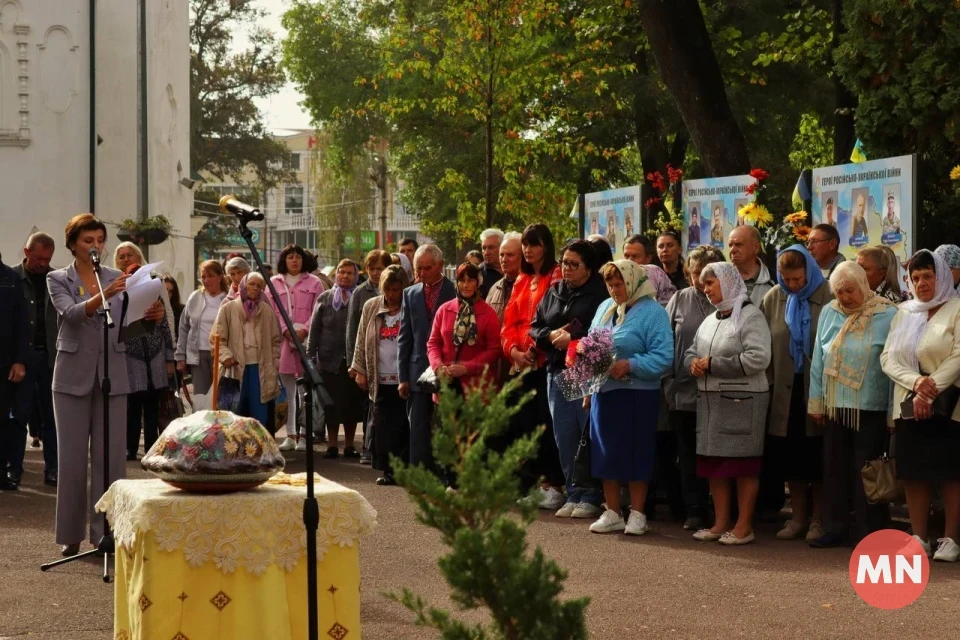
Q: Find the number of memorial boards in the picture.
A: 3